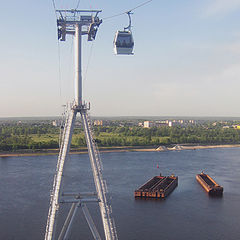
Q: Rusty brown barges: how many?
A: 2